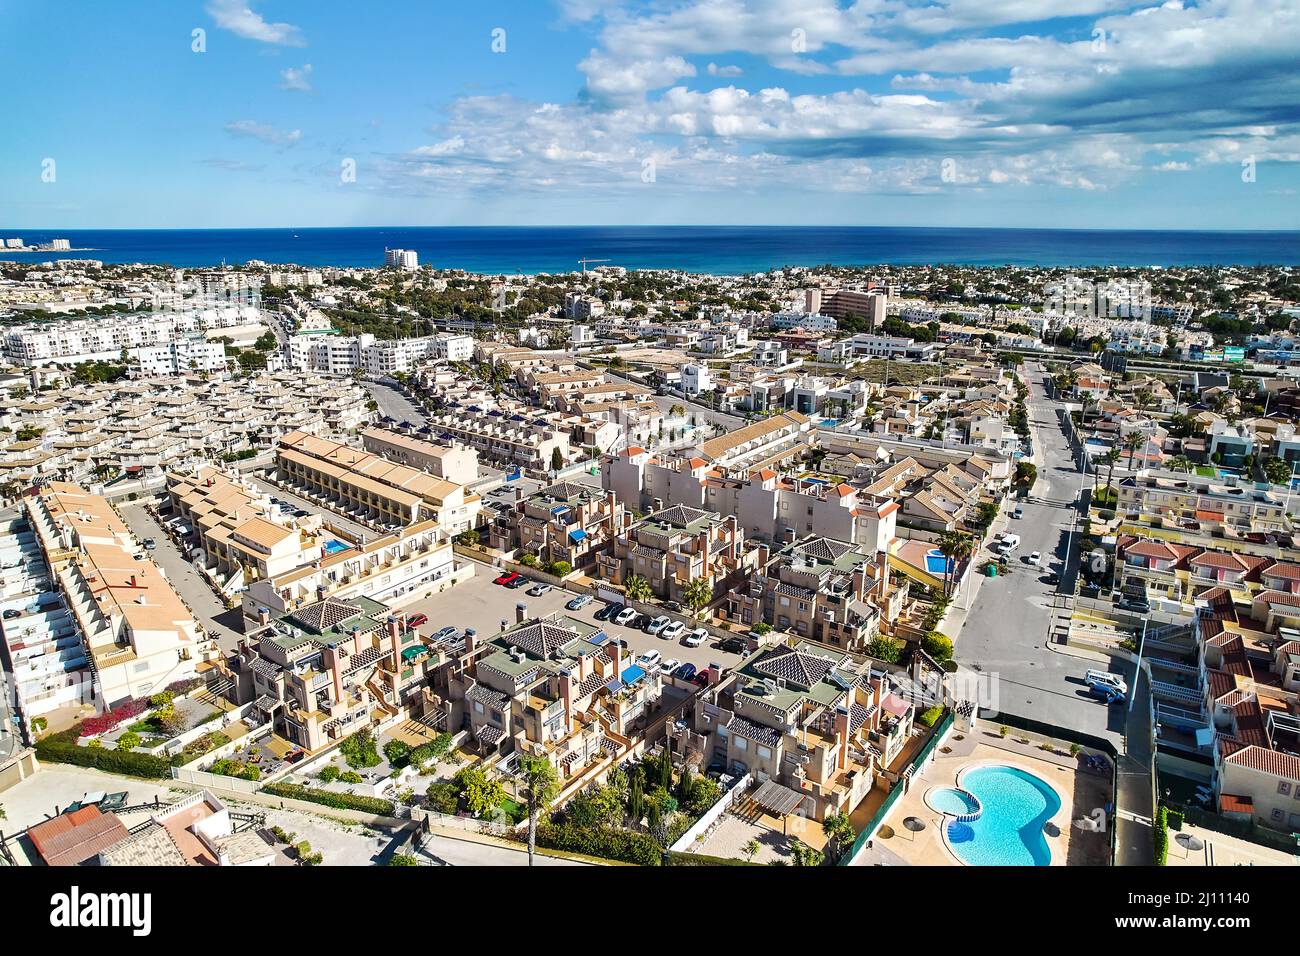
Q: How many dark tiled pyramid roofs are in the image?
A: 6